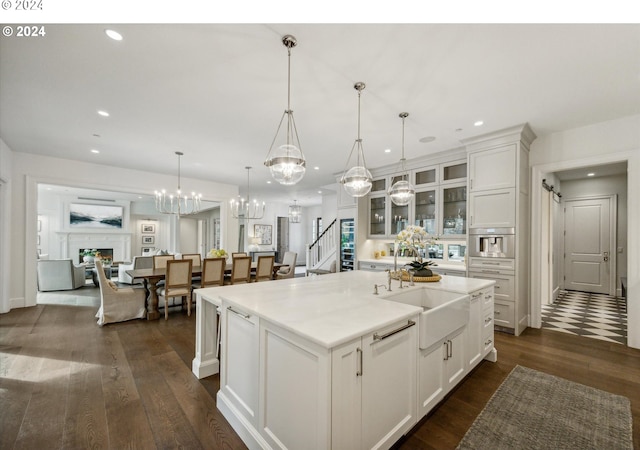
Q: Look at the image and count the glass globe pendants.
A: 3